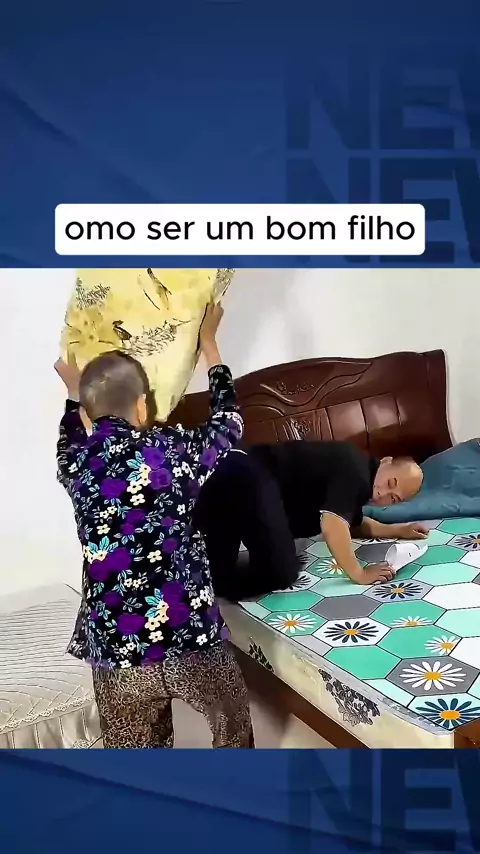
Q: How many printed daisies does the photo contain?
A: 12